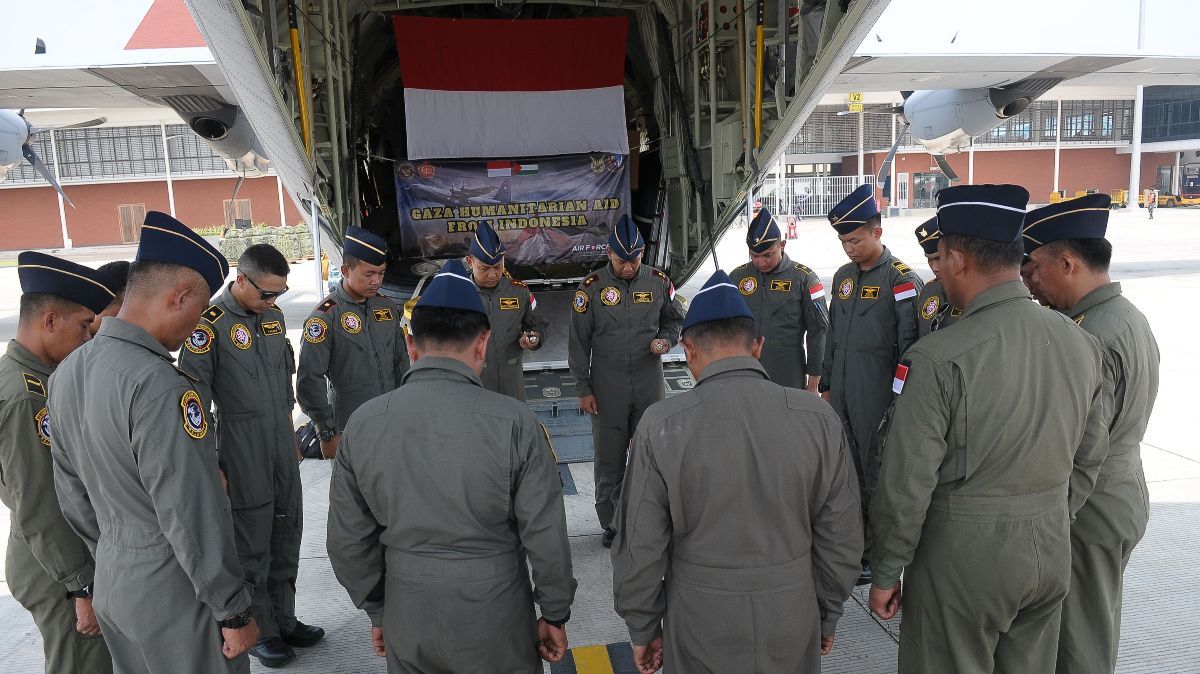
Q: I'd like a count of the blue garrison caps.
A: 12